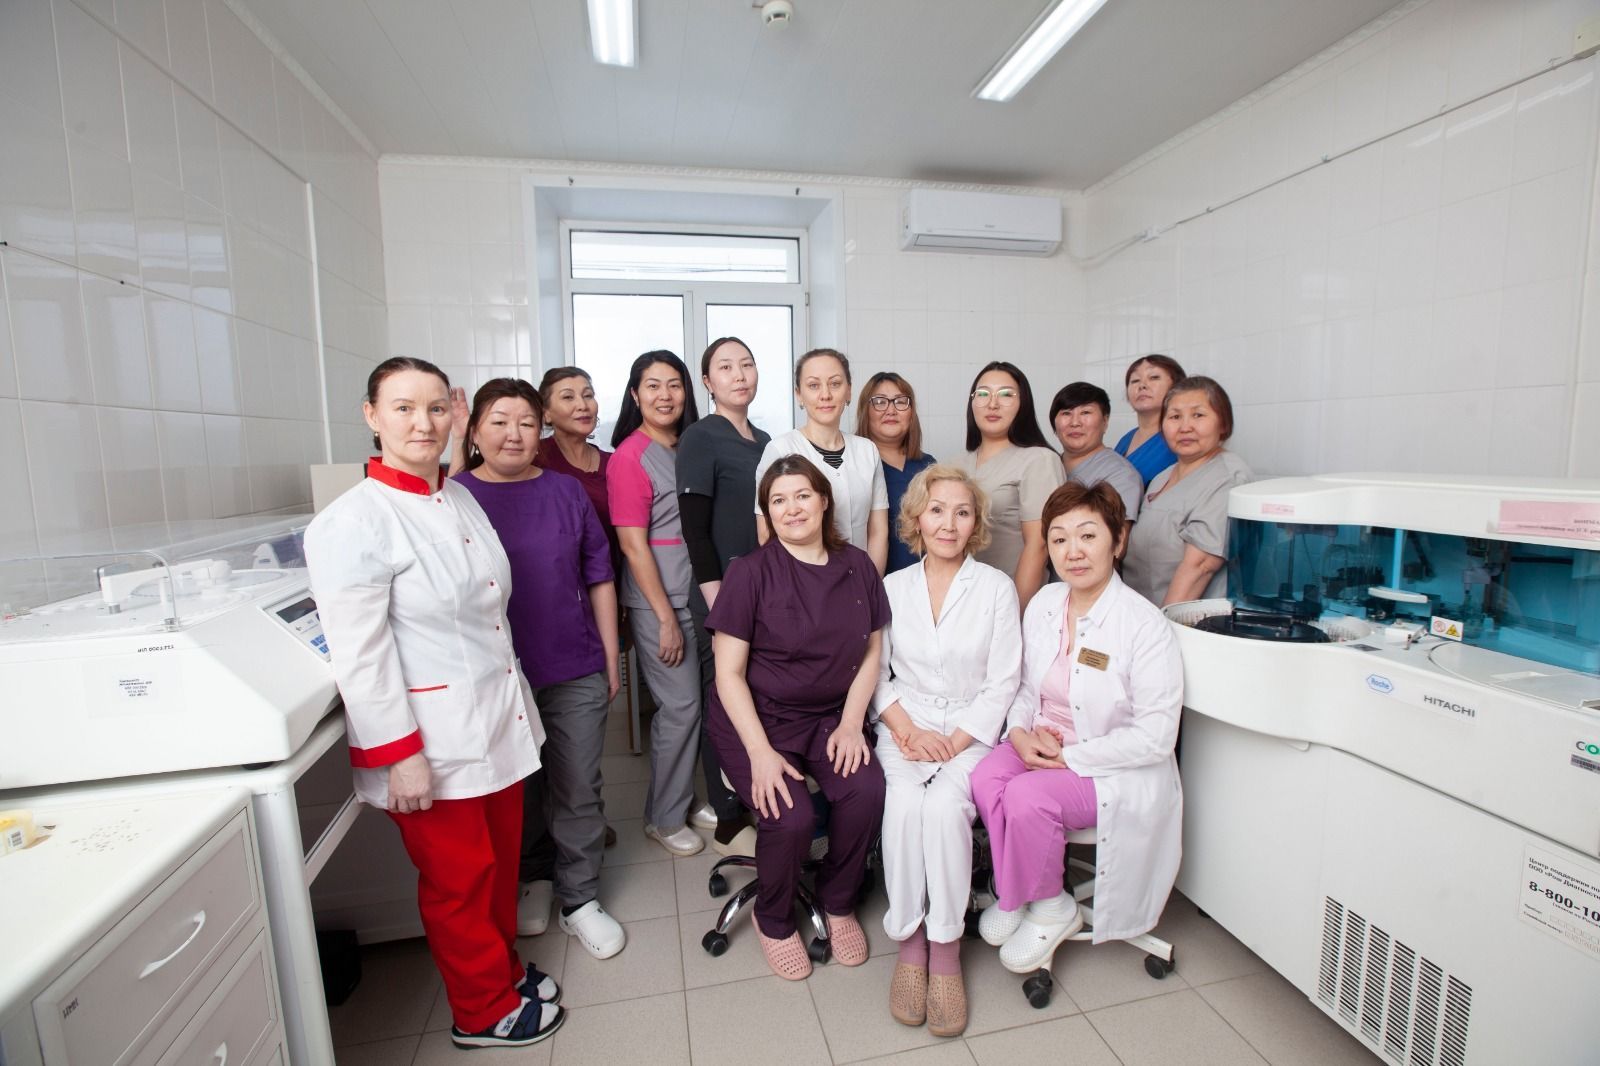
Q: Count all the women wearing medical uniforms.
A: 14